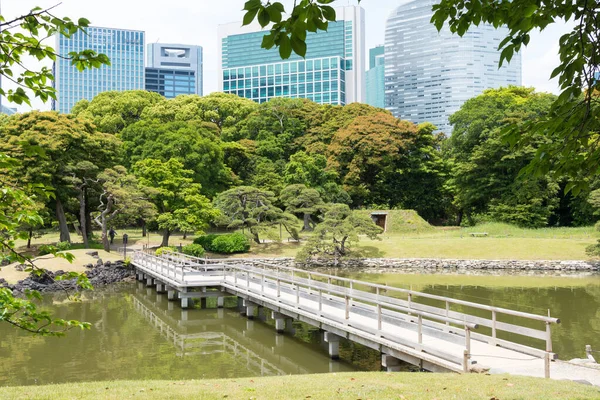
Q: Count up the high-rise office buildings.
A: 5